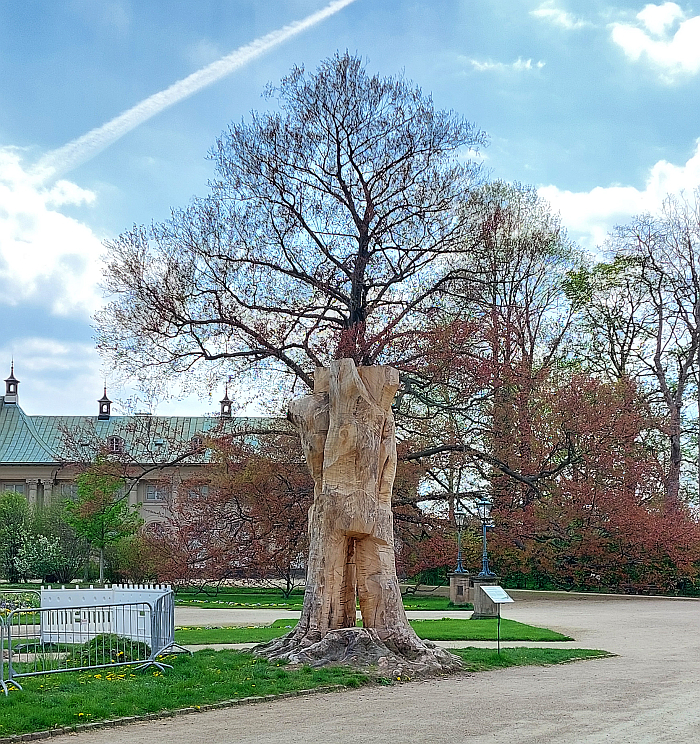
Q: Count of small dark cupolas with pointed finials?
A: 3